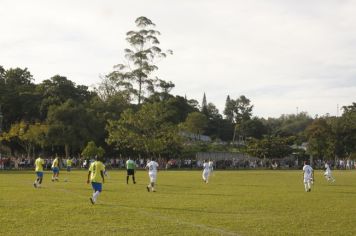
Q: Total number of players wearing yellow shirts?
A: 4